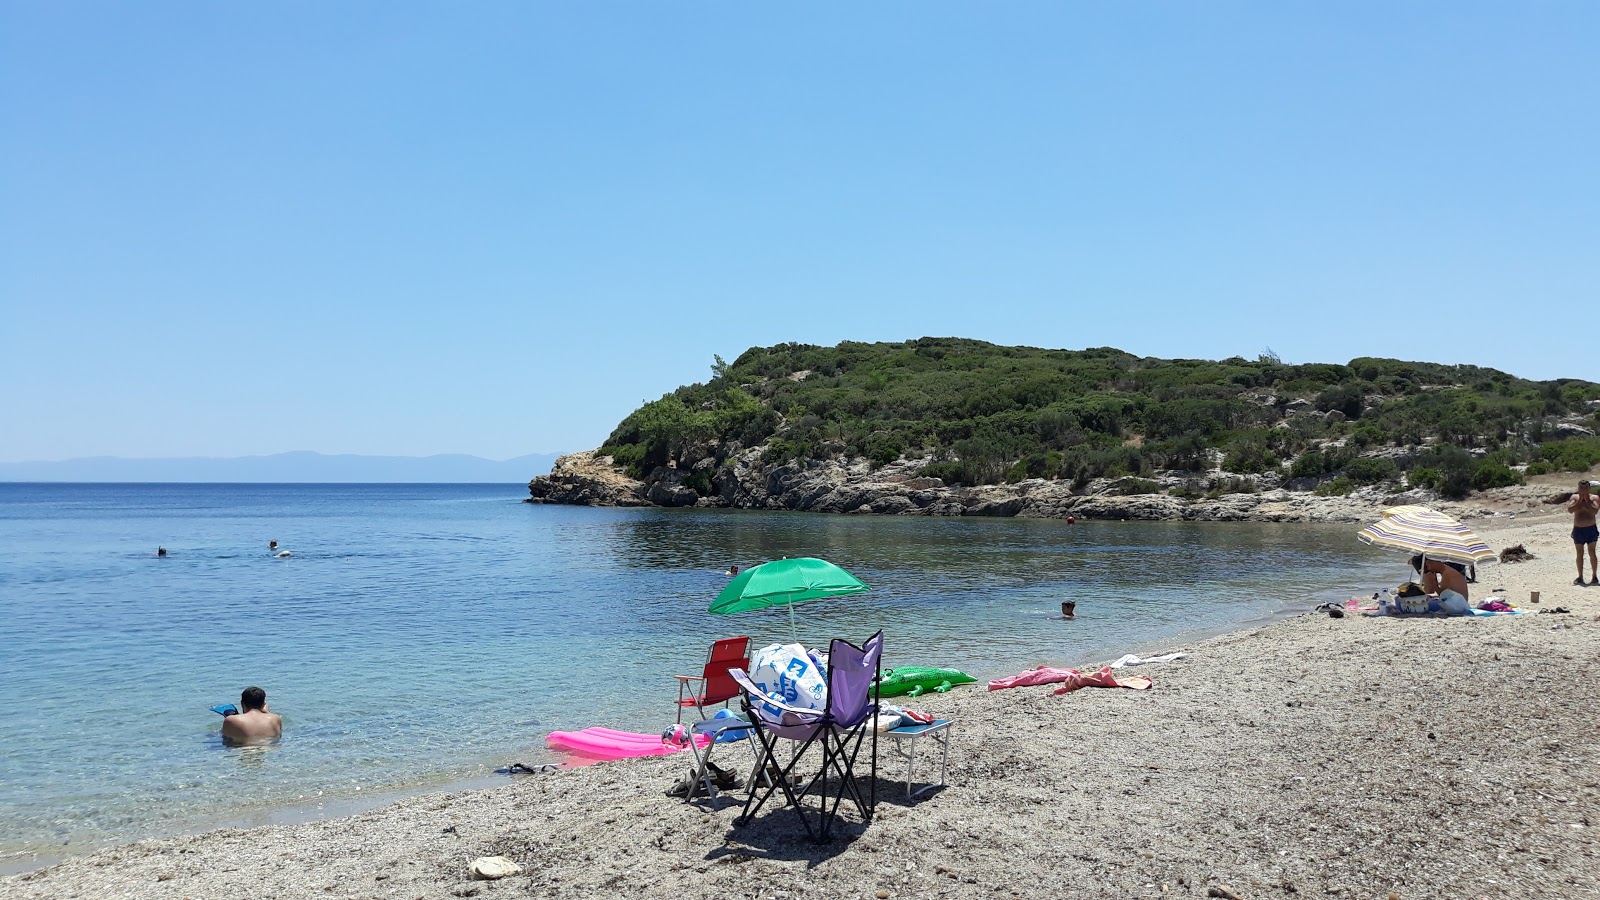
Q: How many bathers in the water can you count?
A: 6